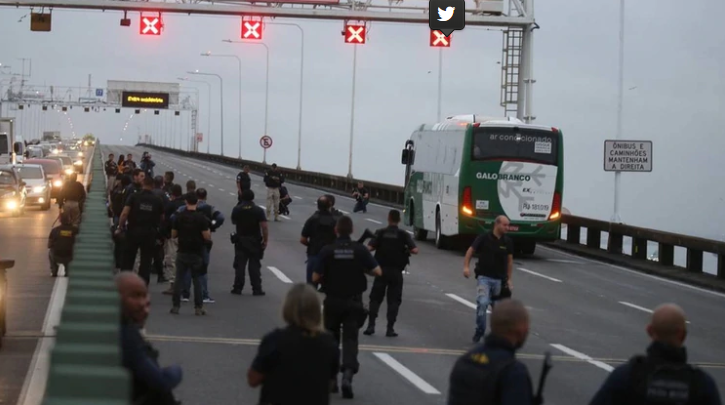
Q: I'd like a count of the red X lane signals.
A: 4